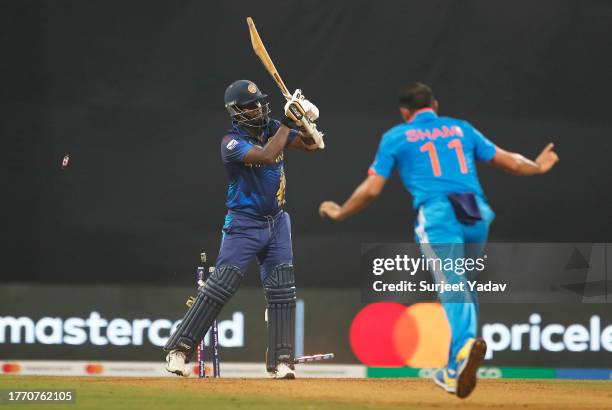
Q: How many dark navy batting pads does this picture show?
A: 2